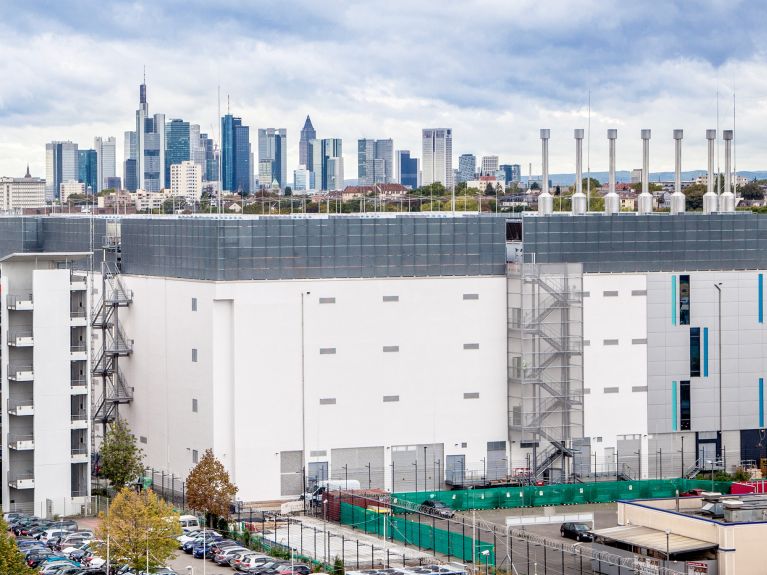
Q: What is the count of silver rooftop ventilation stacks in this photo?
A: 7